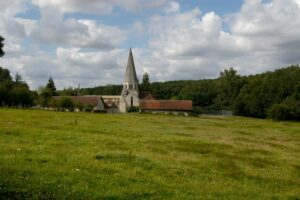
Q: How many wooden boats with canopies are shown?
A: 0